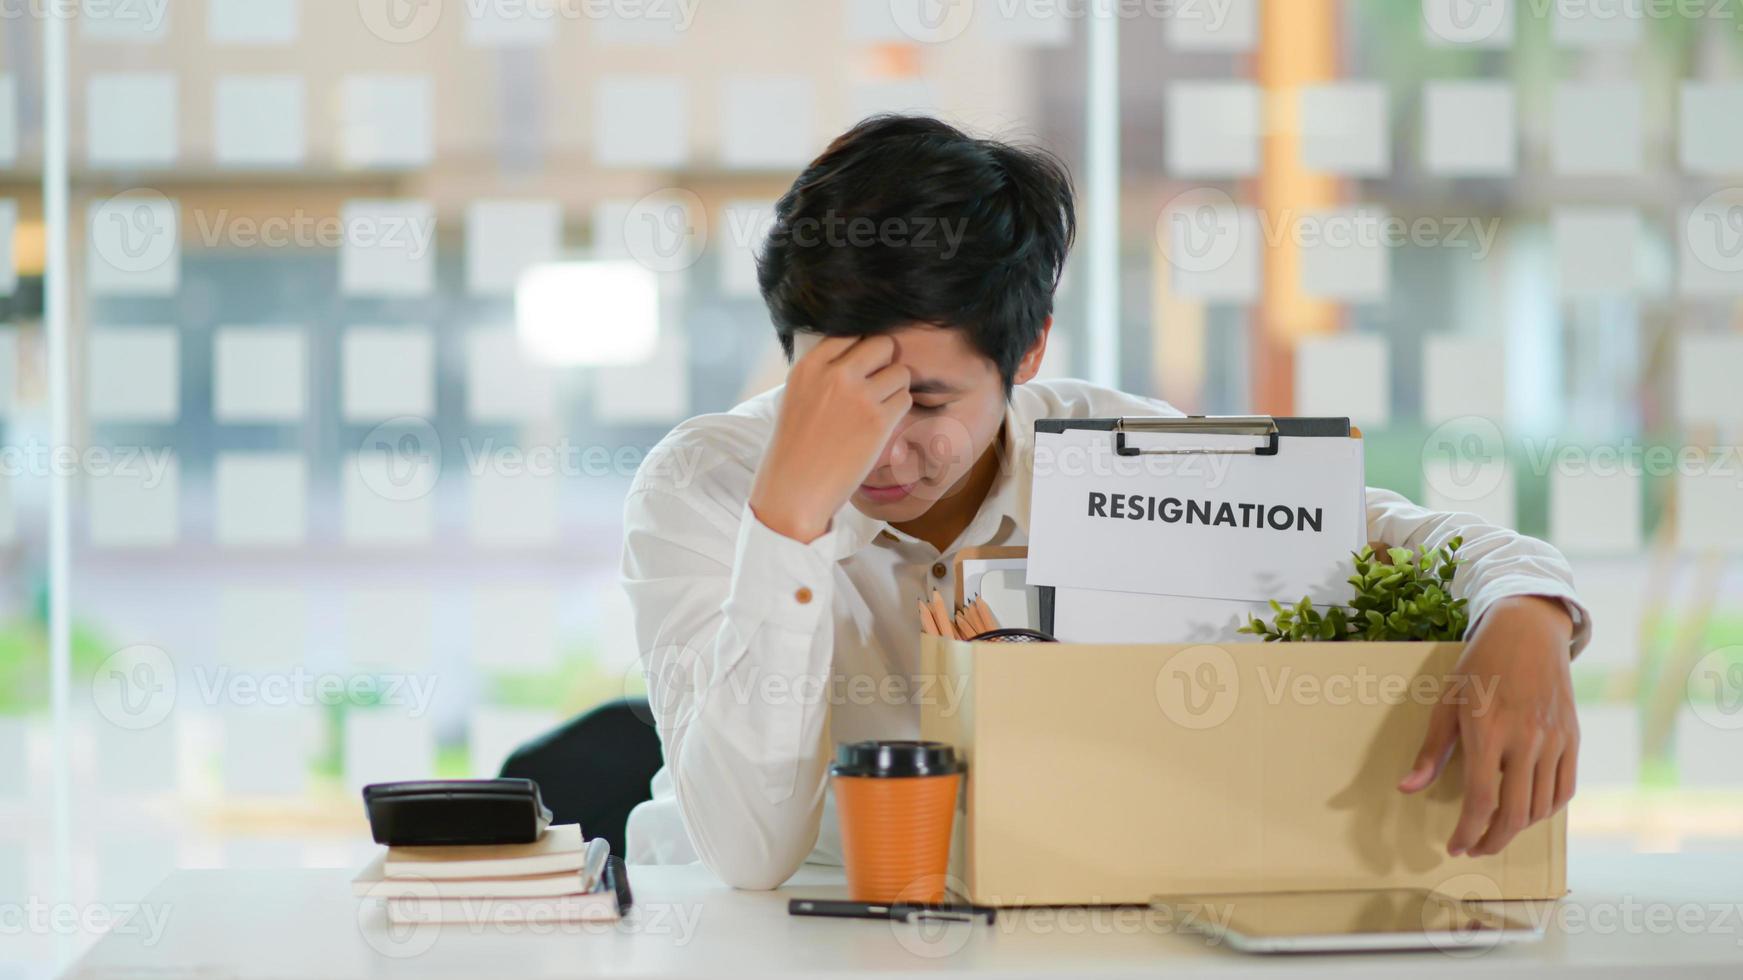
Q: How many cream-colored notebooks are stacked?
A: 3